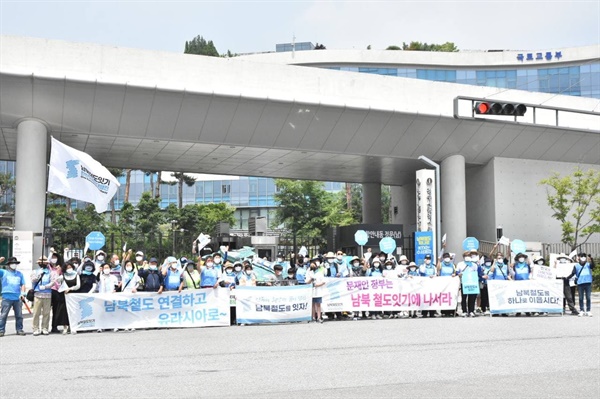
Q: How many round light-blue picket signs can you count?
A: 5